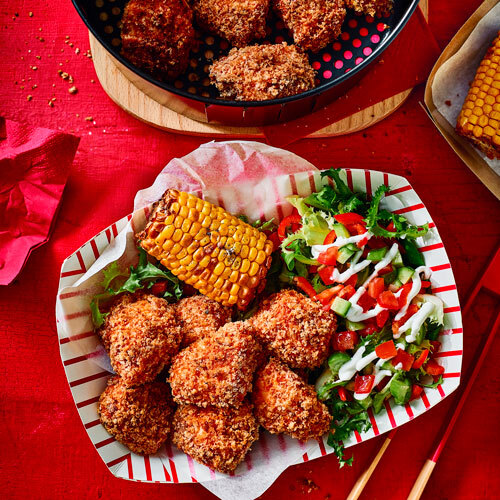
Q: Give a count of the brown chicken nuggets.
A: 12